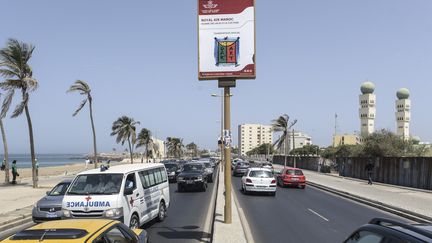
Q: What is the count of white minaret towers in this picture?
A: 2